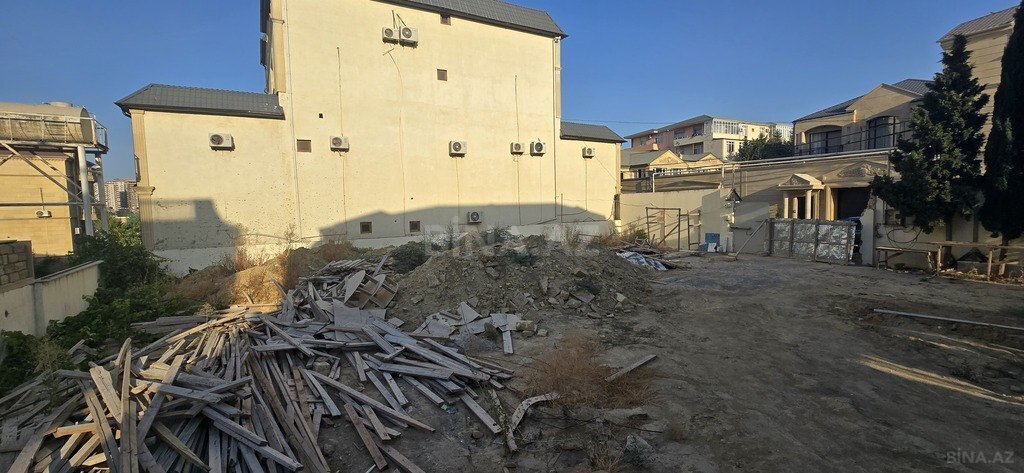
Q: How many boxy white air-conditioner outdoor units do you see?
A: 10